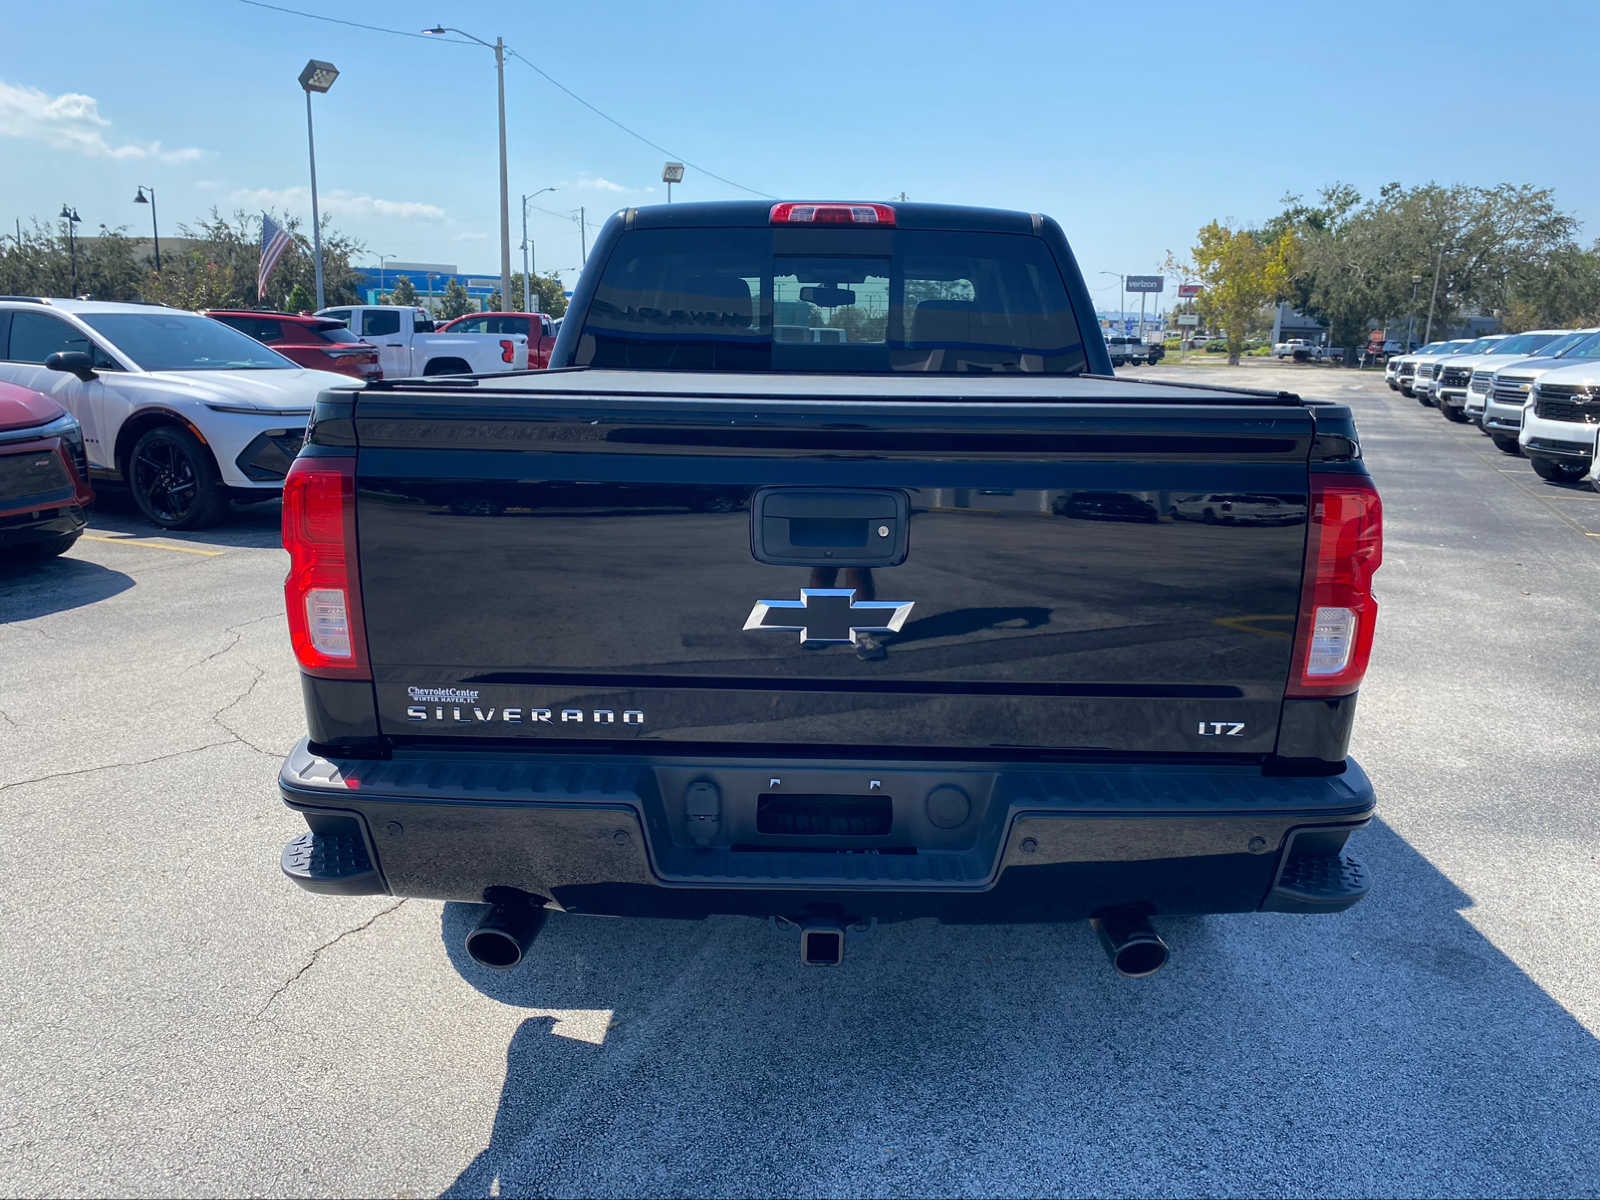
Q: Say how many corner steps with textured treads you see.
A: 2